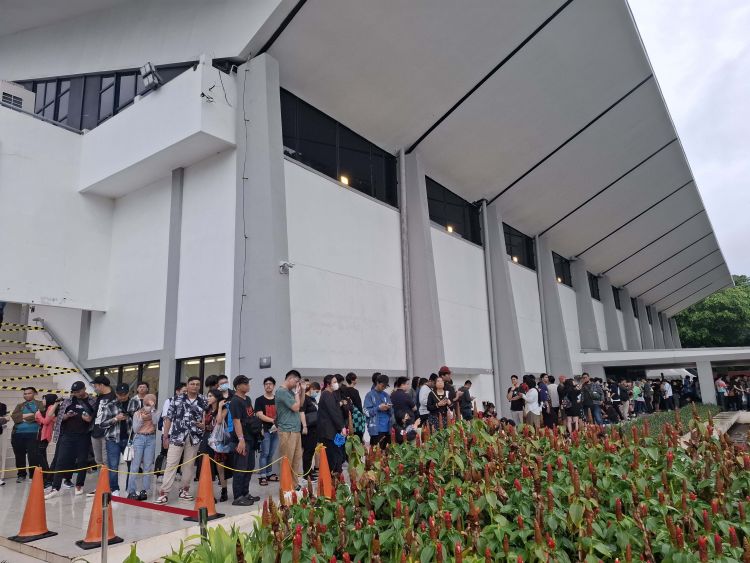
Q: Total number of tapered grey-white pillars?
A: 11